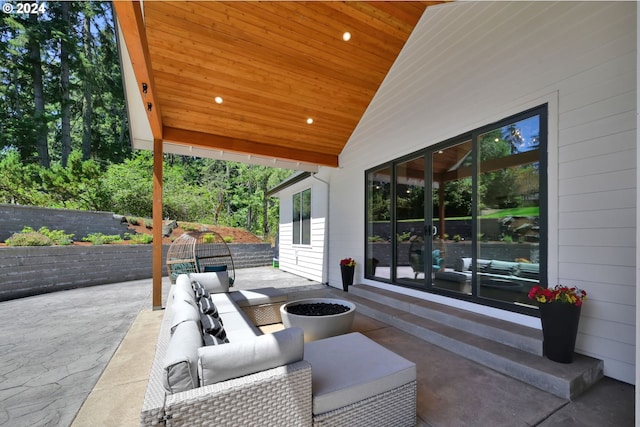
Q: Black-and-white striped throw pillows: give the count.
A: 5